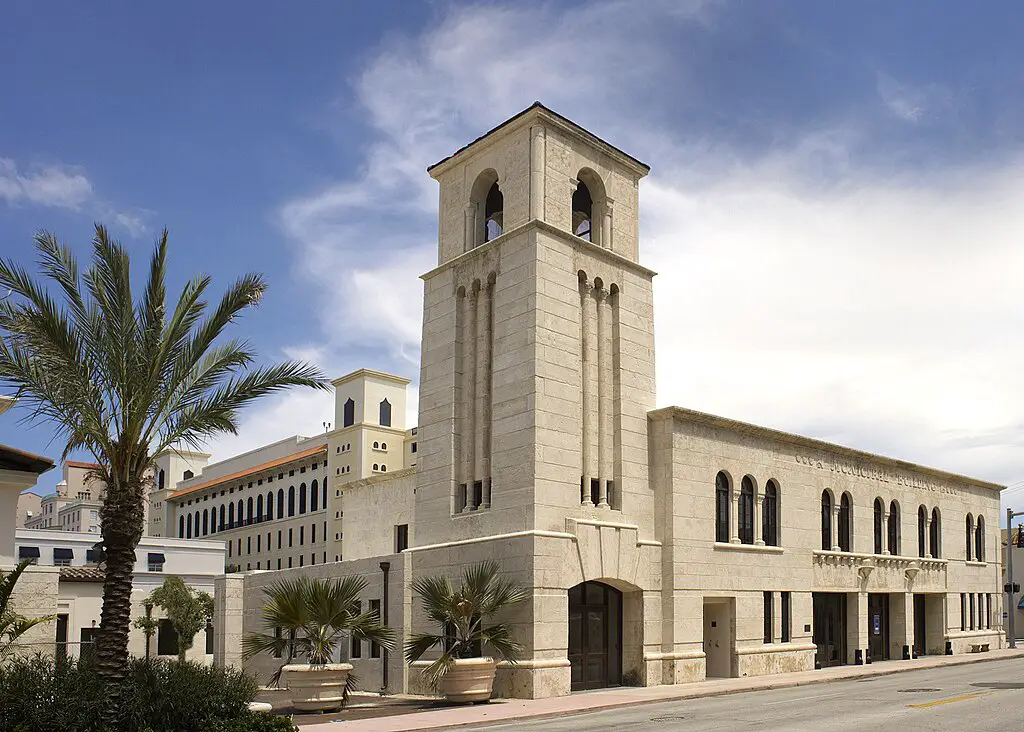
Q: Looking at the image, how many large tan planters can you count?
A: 2